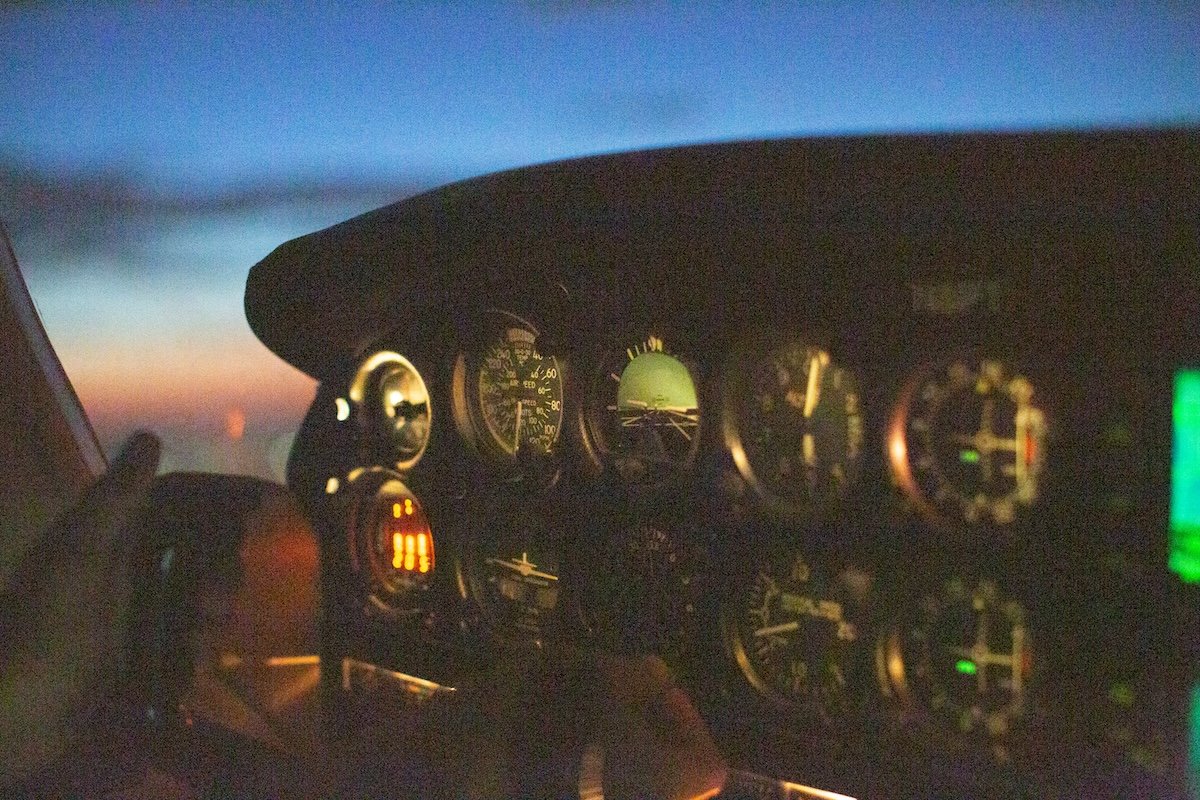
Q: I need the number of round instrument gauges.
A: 10